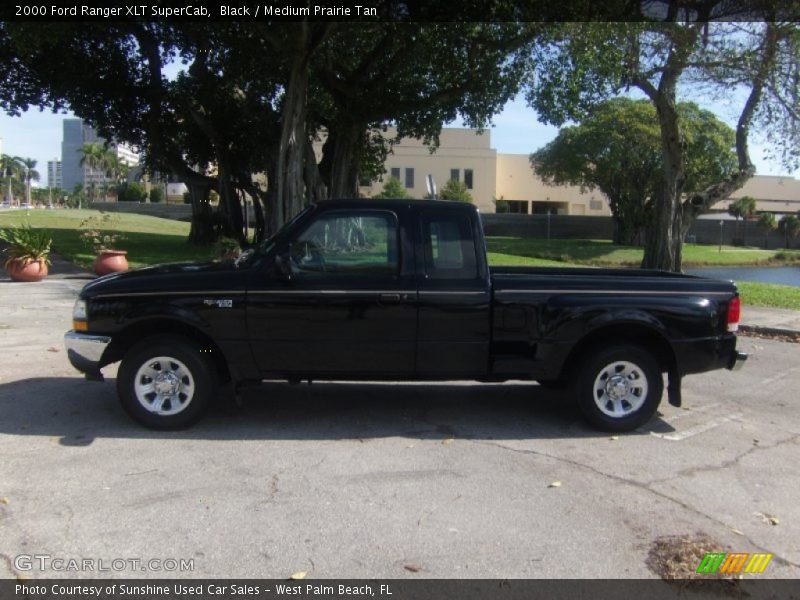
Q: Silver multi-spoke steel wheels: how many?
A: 2